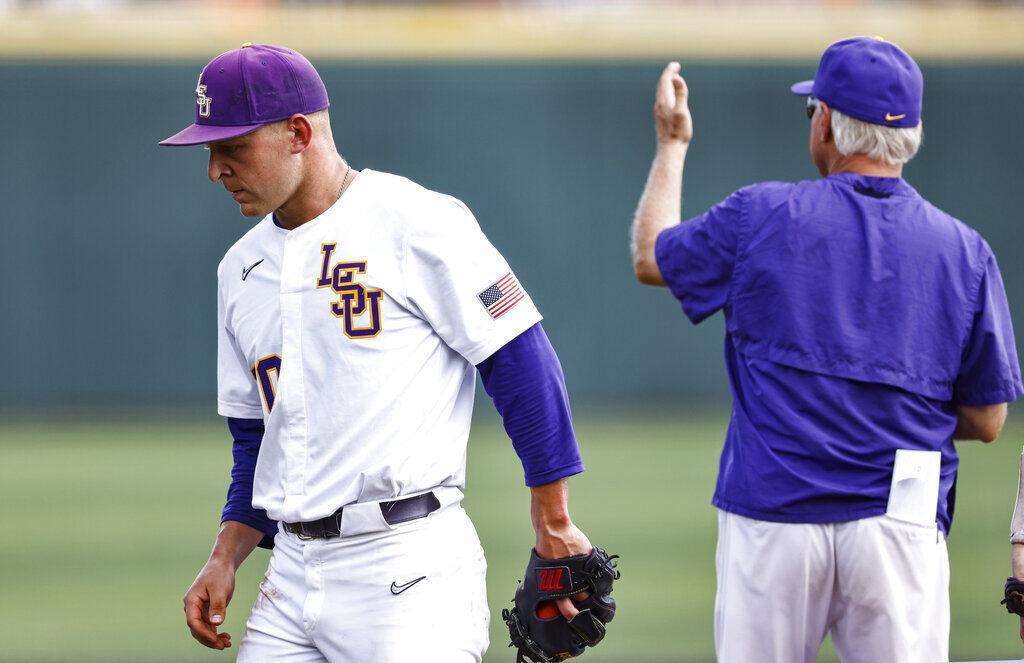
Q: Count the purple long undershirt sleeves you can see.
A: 2